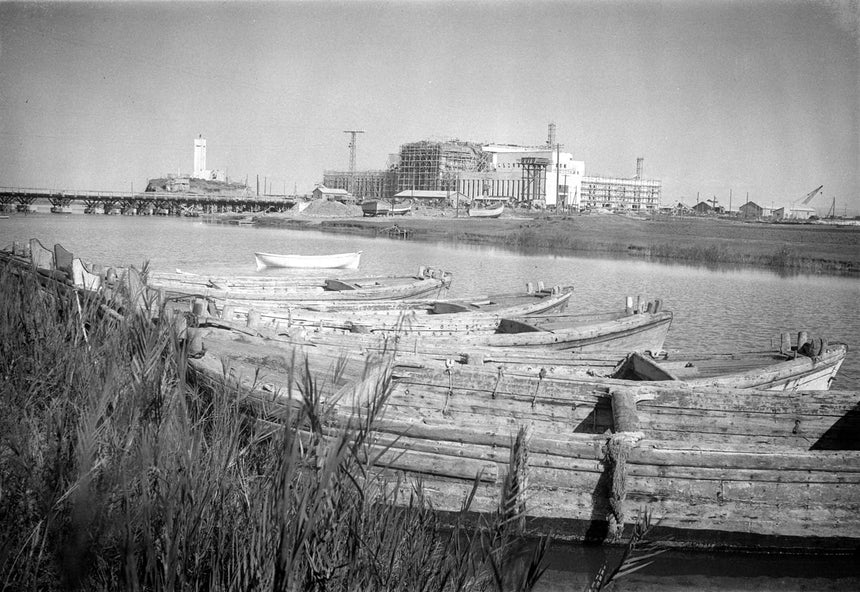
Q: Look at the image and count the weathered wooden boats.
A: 5